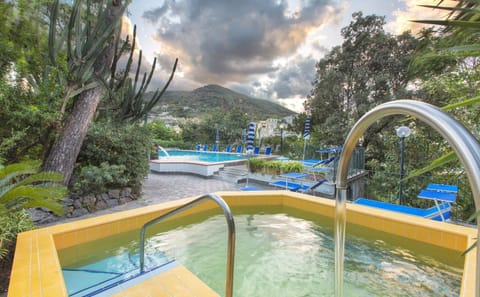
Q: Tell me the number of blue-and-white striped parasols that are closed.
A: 4